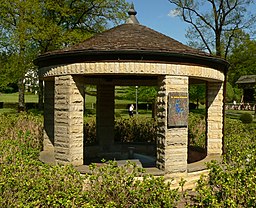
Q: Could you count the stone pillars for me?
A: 5